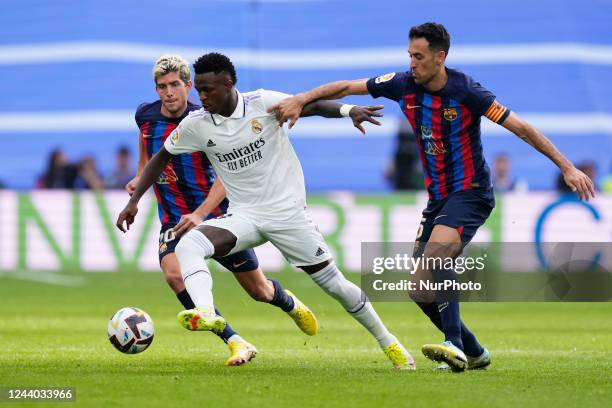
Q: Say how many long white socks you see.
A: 2